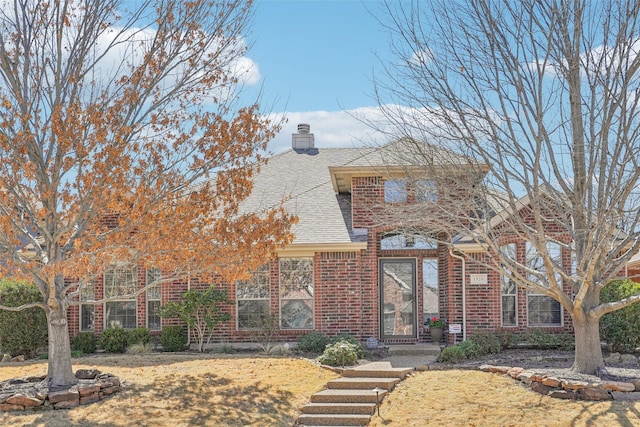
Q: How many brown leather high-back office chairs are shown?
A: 0